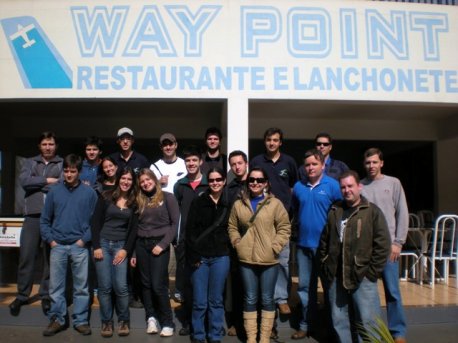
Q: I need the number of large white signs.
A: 1